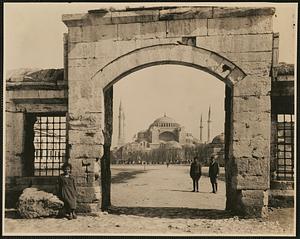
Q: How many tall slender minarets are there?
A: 4